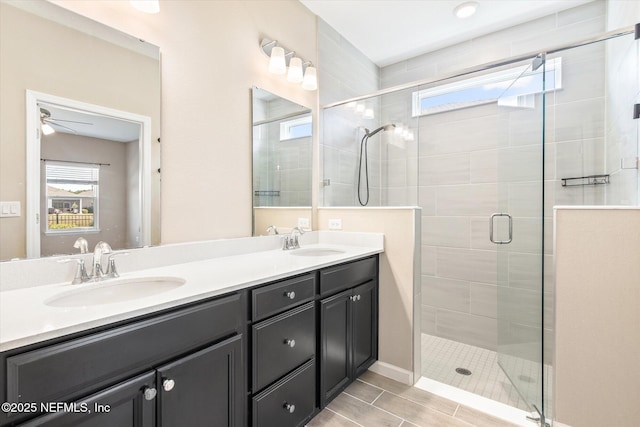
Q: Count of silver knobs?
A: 7